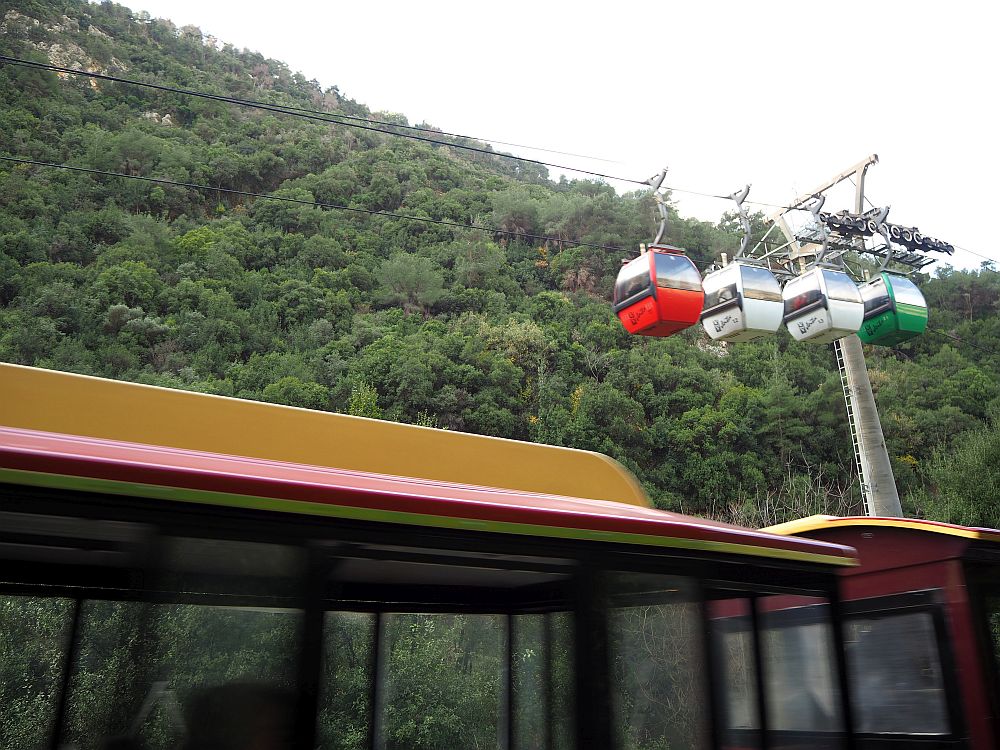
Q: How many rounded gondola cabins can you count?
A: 4